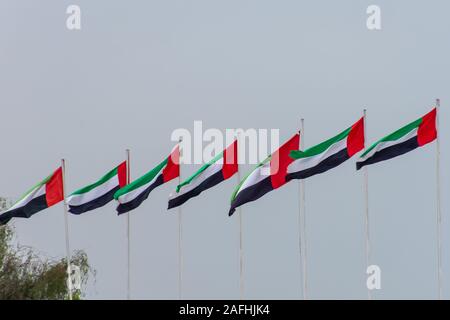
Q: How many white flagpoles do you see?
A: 7